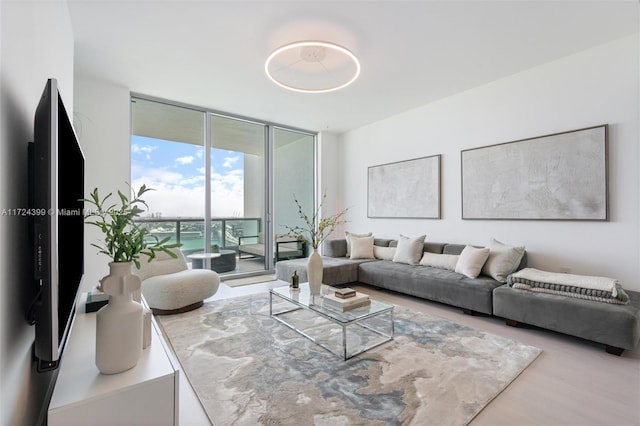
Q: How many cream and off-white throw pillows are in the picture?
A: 7